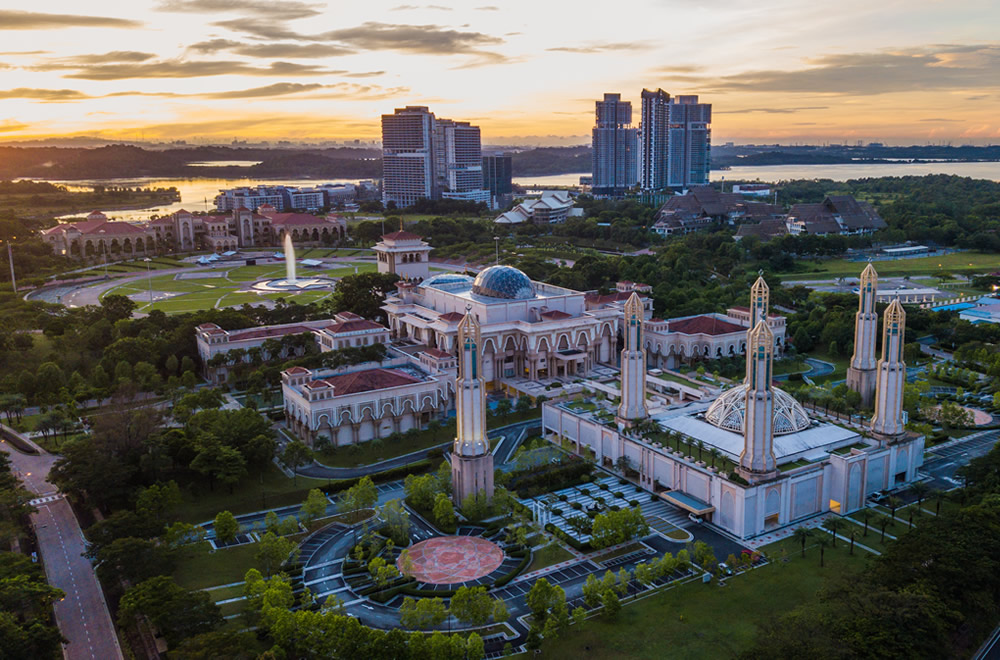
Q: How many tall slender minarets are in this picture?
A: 6